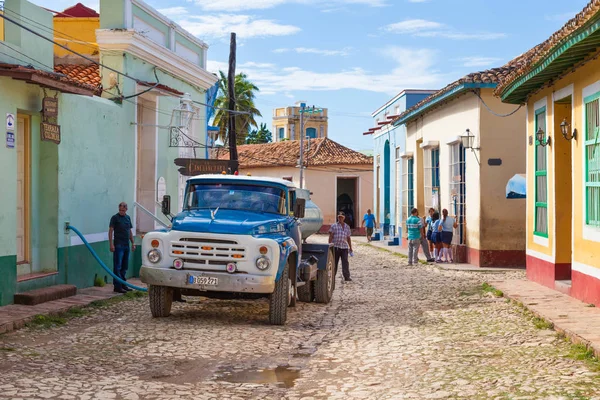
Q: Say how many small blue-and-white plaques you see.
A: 2